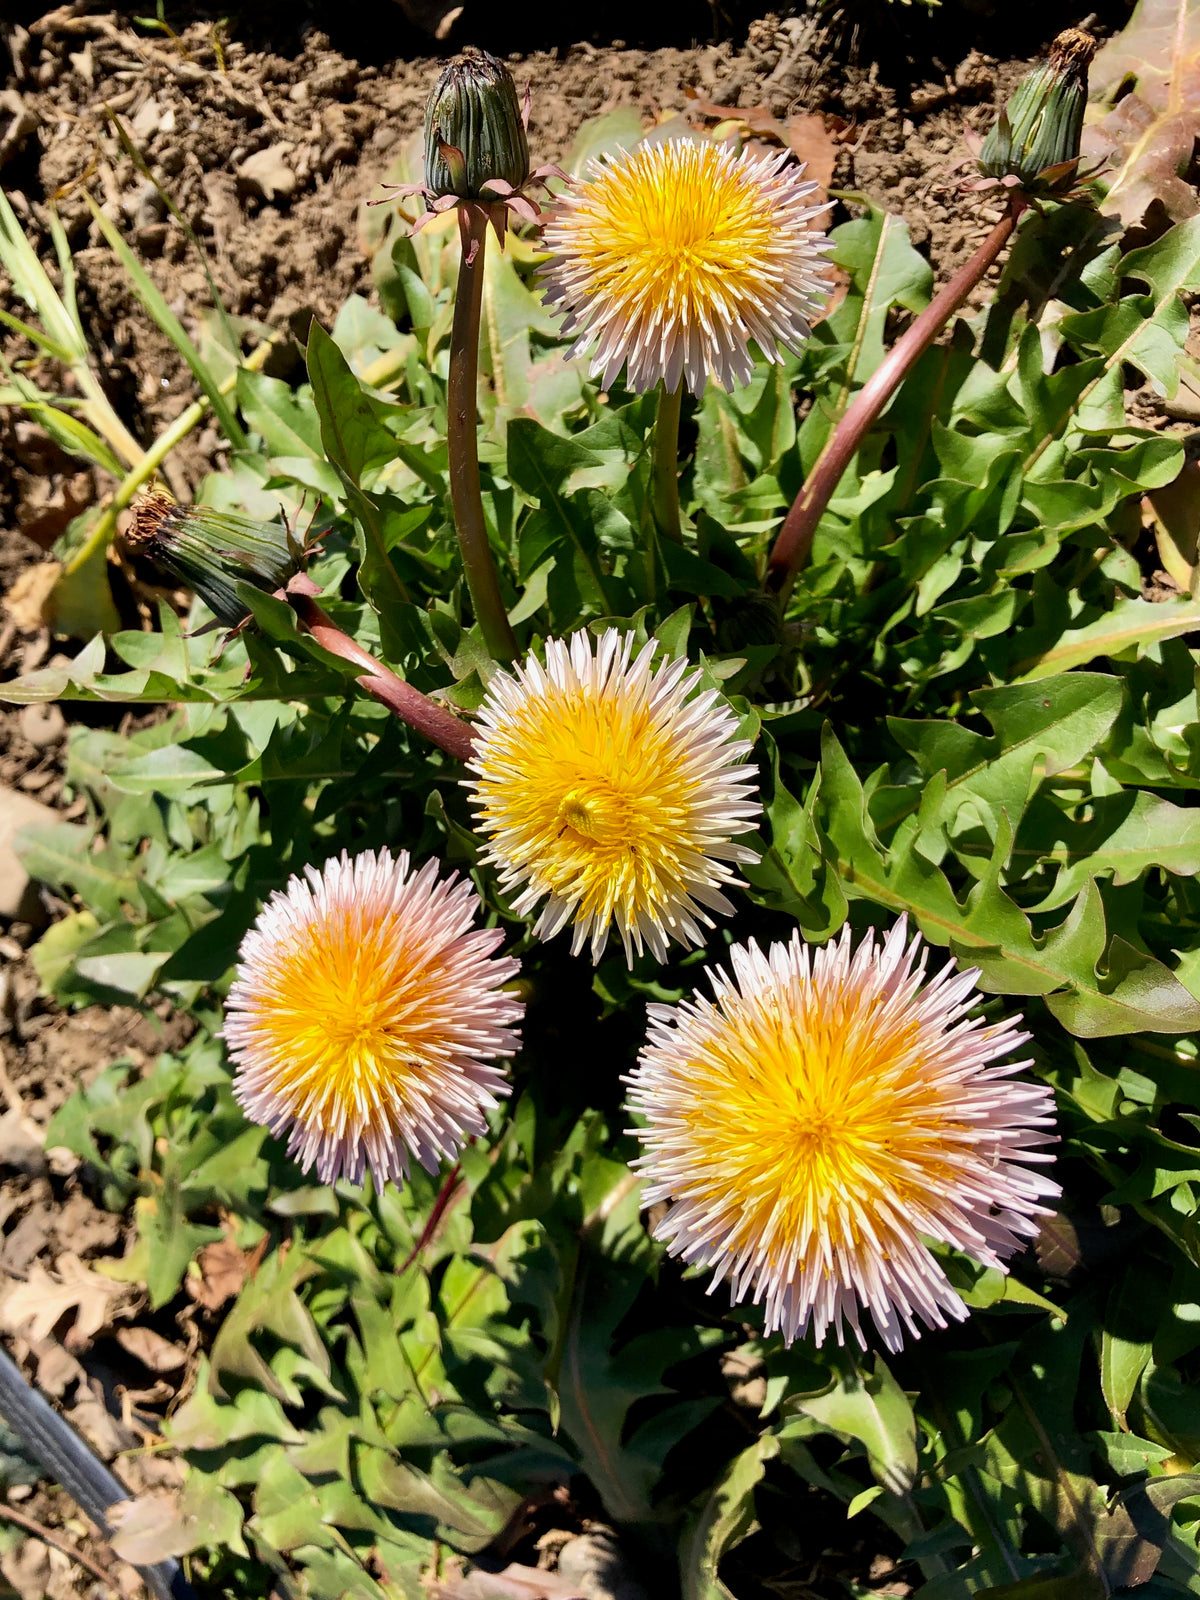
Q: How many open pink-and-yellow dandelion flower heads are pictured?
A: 4